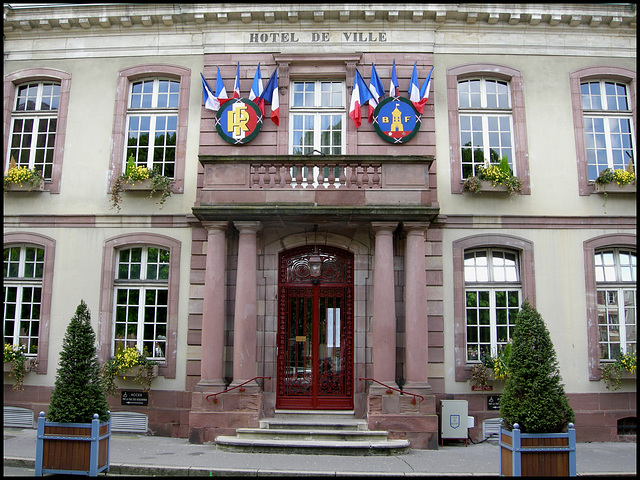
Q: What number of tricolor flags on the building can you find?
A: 10